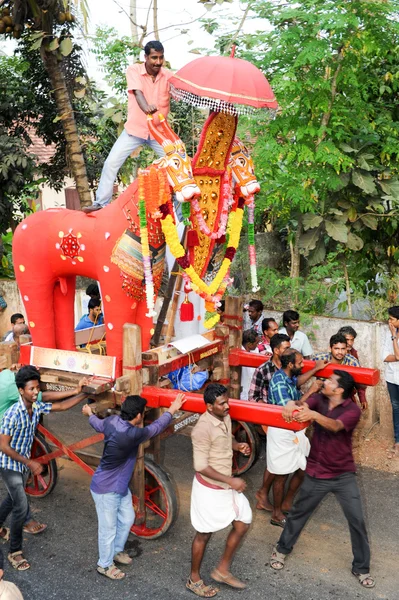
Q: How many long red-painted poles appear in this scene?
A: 2